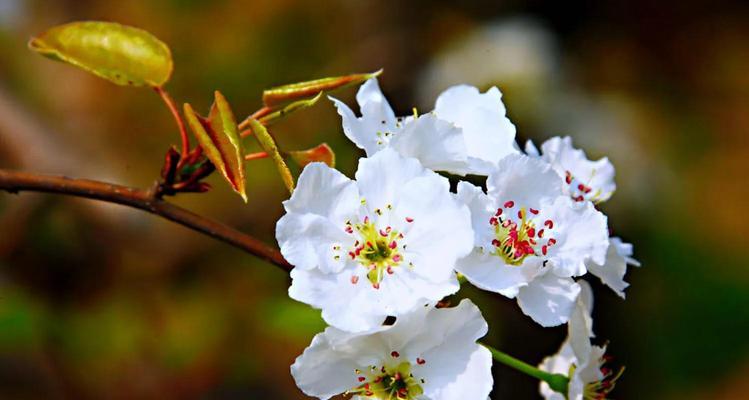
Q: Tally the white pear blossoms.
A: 6